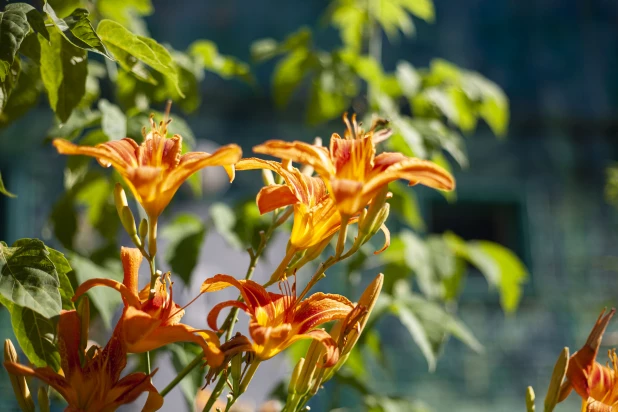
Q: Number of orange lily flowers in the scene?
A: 7